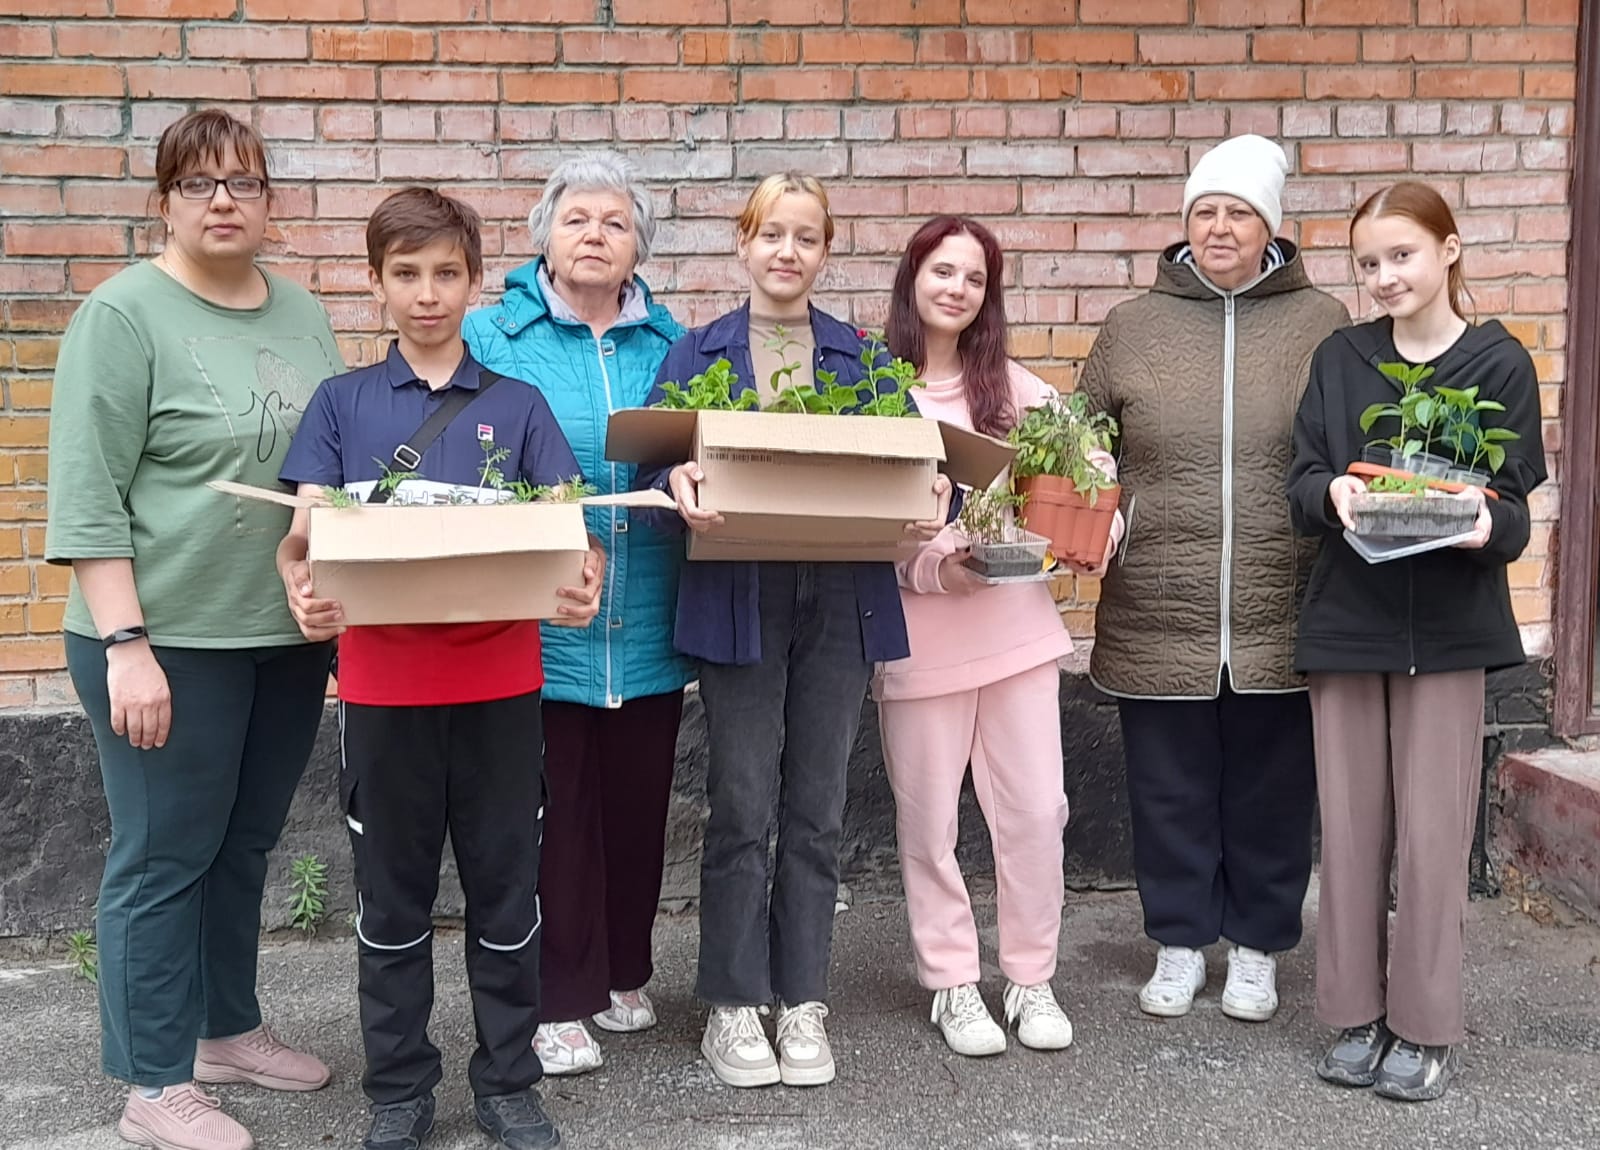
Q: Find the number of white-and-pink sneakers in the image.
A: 2